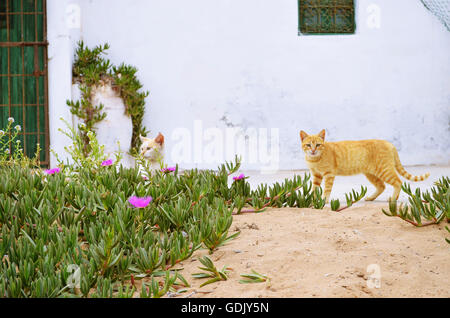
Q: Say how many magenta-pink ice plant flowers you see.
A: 5